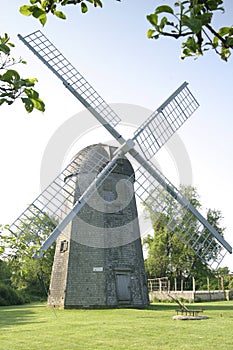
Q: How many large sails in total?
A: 4